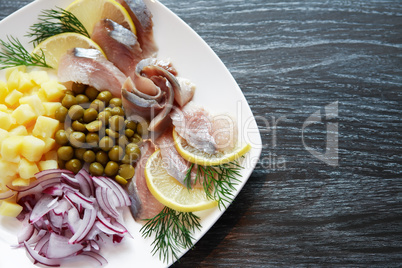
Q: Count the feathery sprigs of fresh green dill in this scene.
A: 4